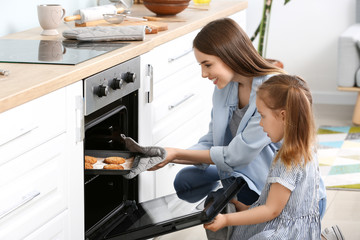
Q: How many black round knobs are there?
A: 3